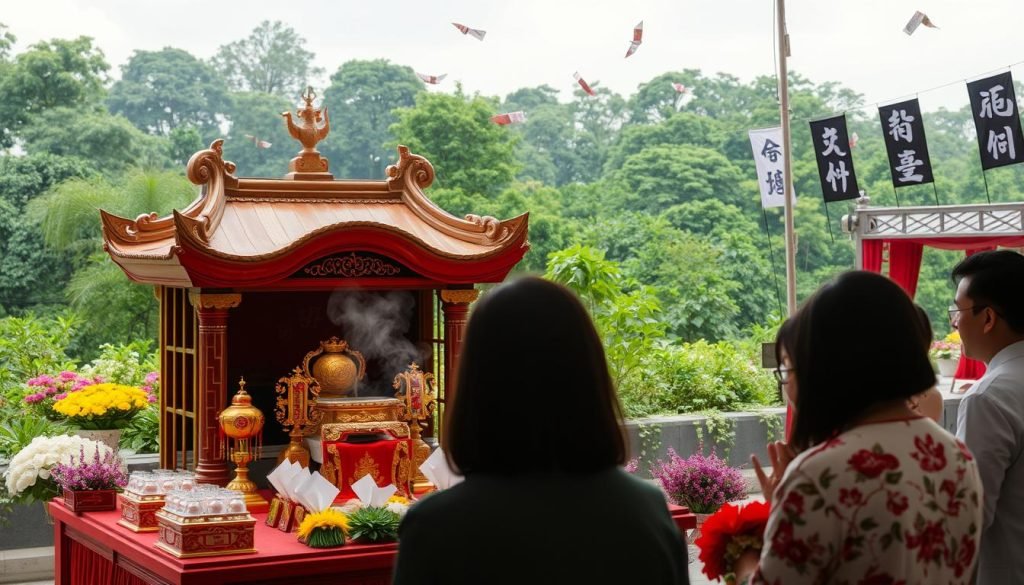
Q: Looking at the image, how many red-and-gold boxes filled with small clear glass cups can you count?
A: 2